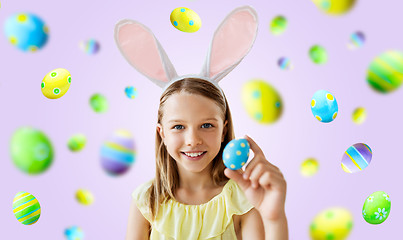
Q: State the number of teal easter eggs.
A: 5